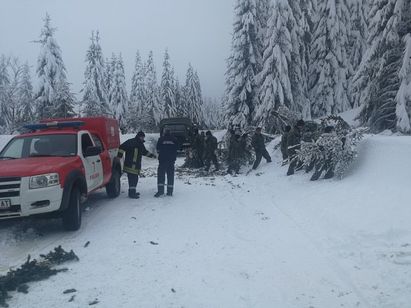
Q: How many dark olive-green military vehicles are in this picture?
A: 1